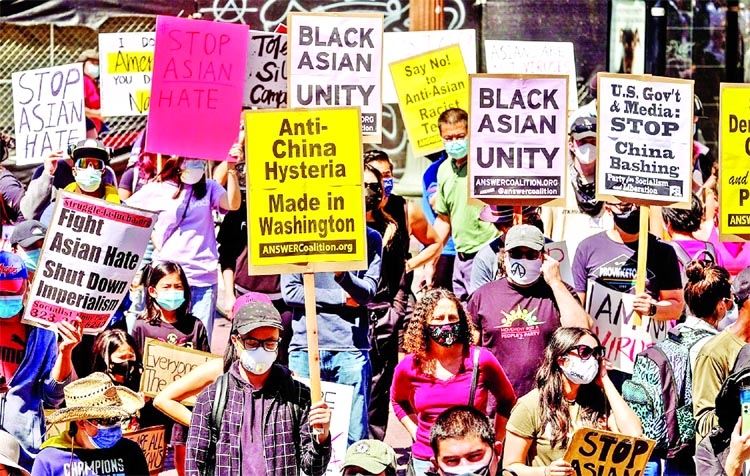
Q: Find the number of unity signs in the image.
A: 2